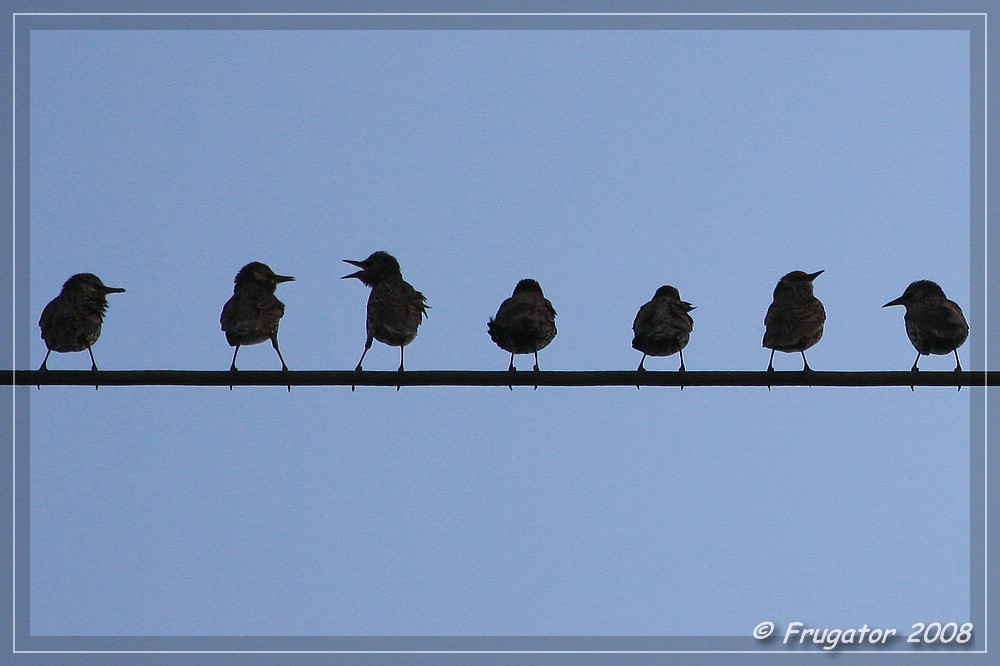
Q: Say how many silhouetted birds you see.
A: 7